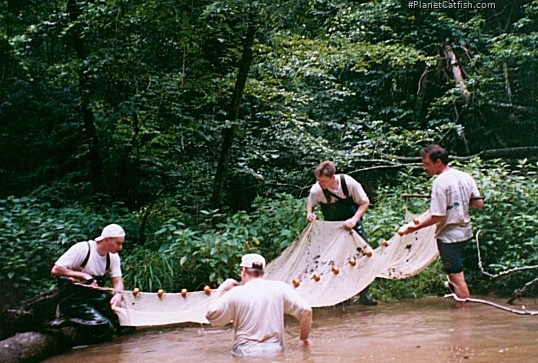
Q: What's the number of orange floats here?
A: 12